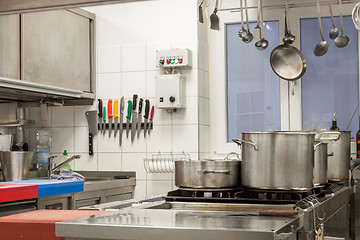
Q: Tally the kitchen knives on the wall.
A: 11